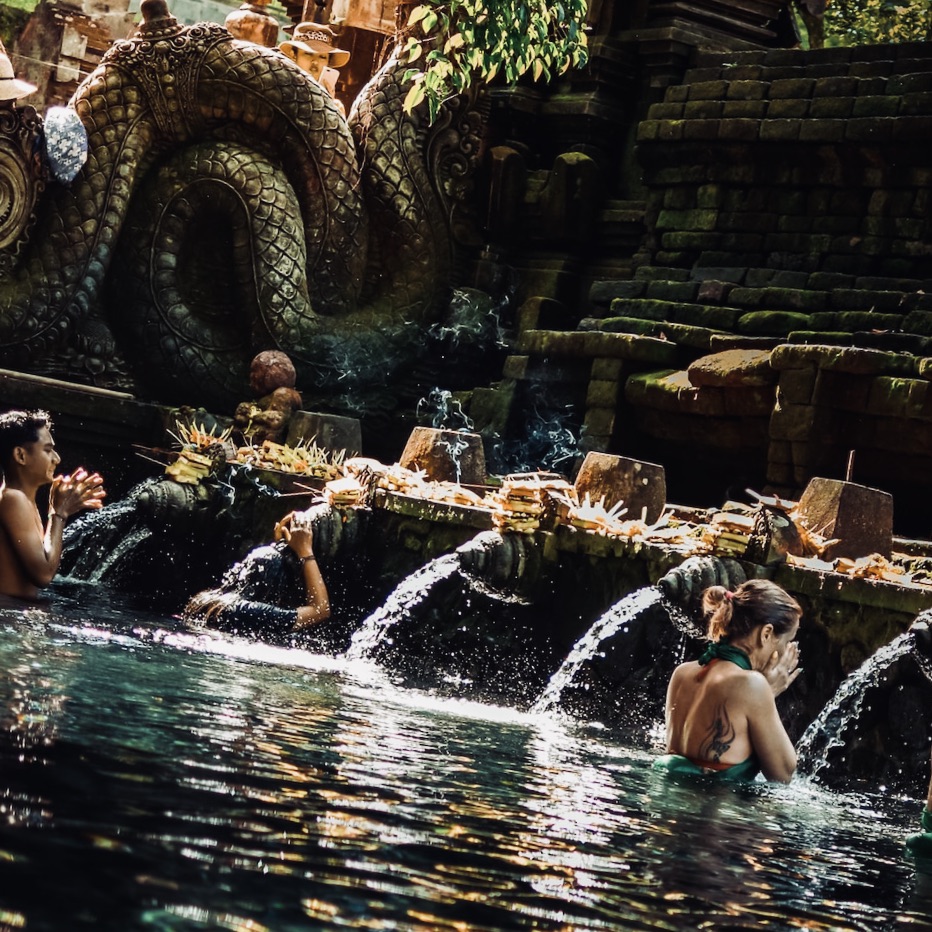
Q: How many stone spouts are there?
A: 5